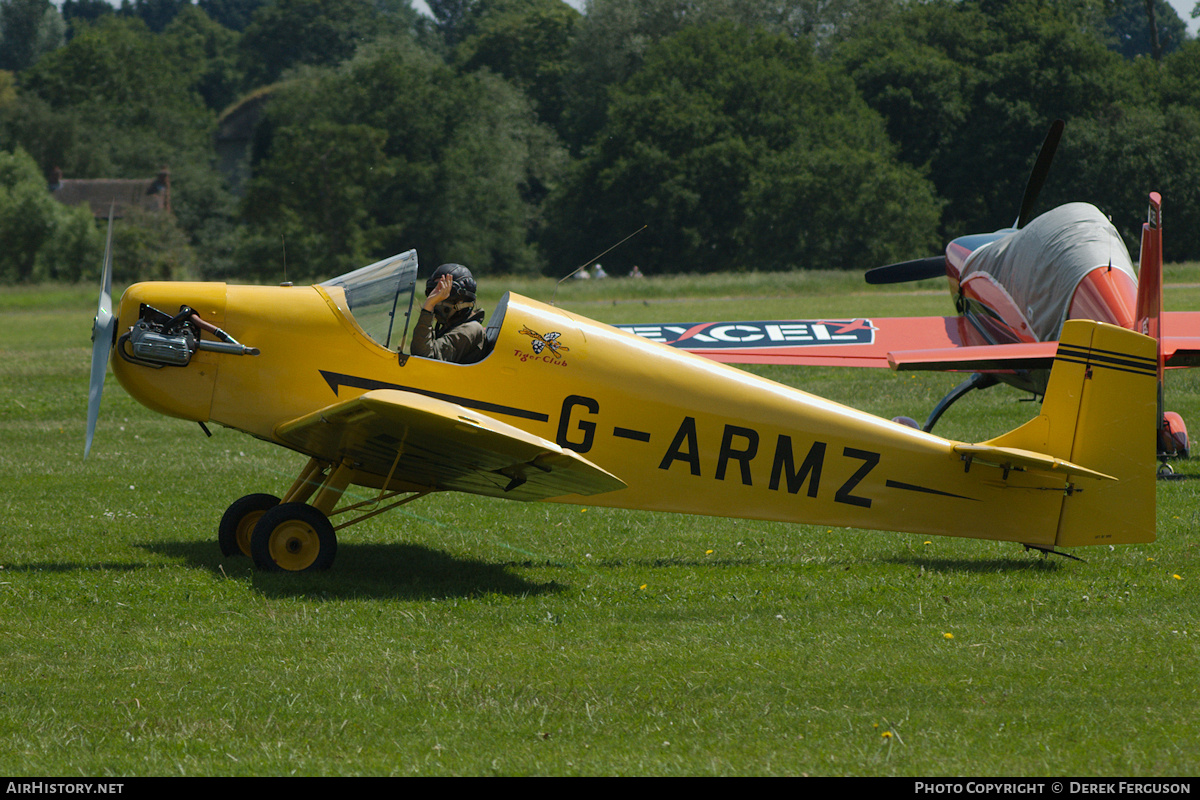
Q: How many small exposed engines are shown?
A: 1